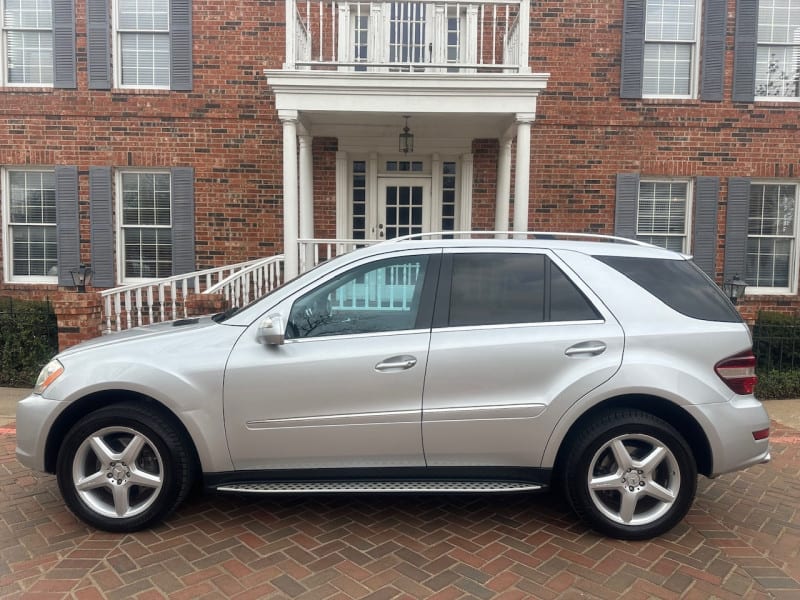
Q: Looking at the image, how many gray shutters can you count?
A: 12